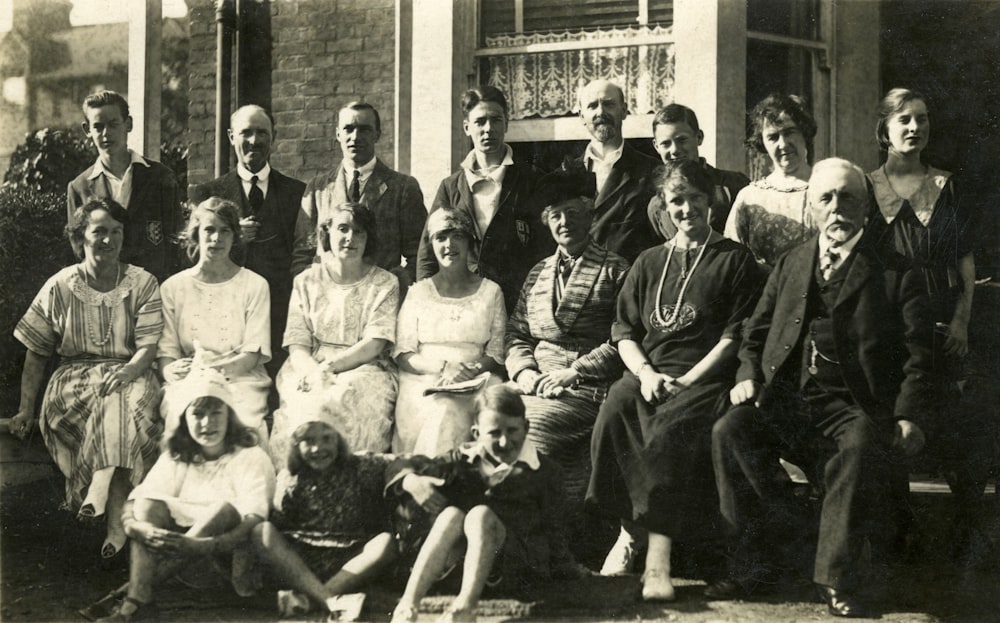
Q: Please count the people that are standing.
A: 8